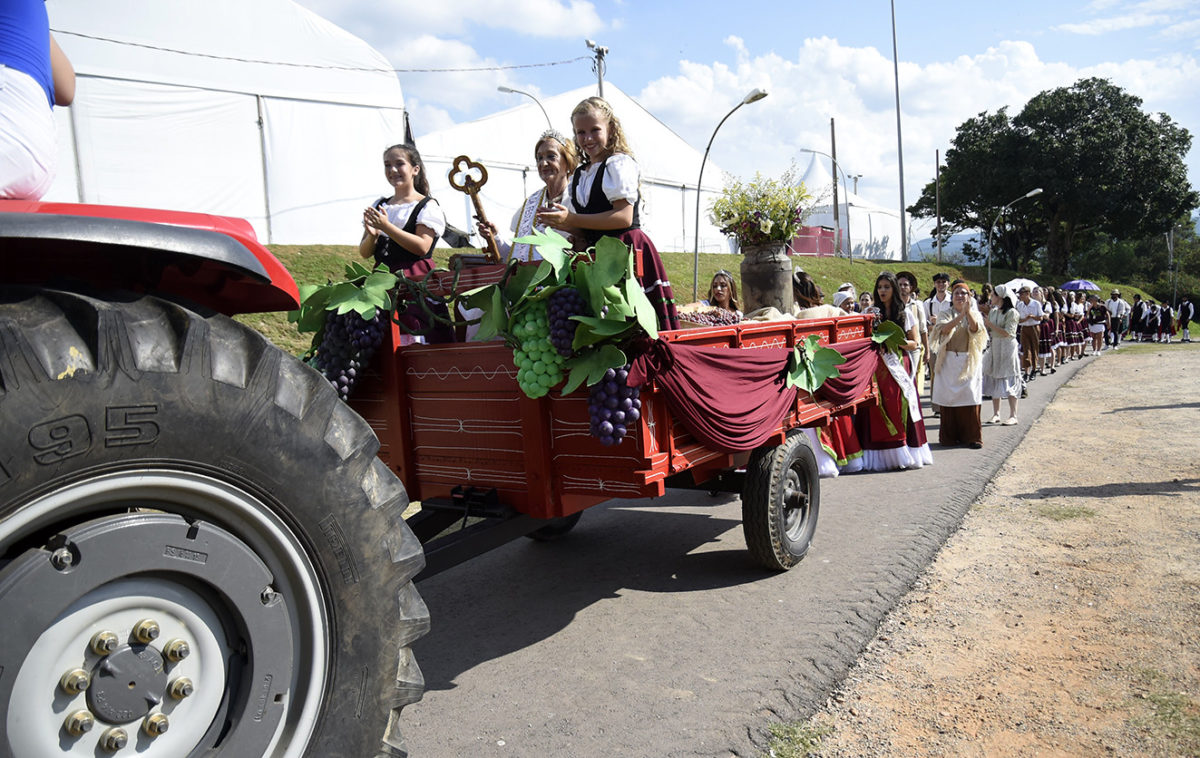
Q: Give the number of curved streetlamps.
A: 4